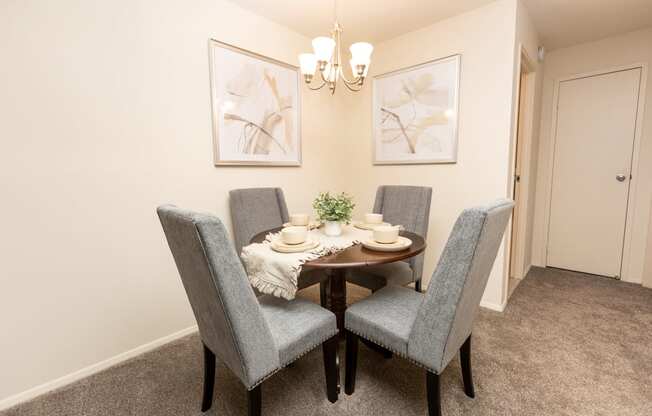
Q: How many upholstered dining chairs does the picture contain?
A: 4